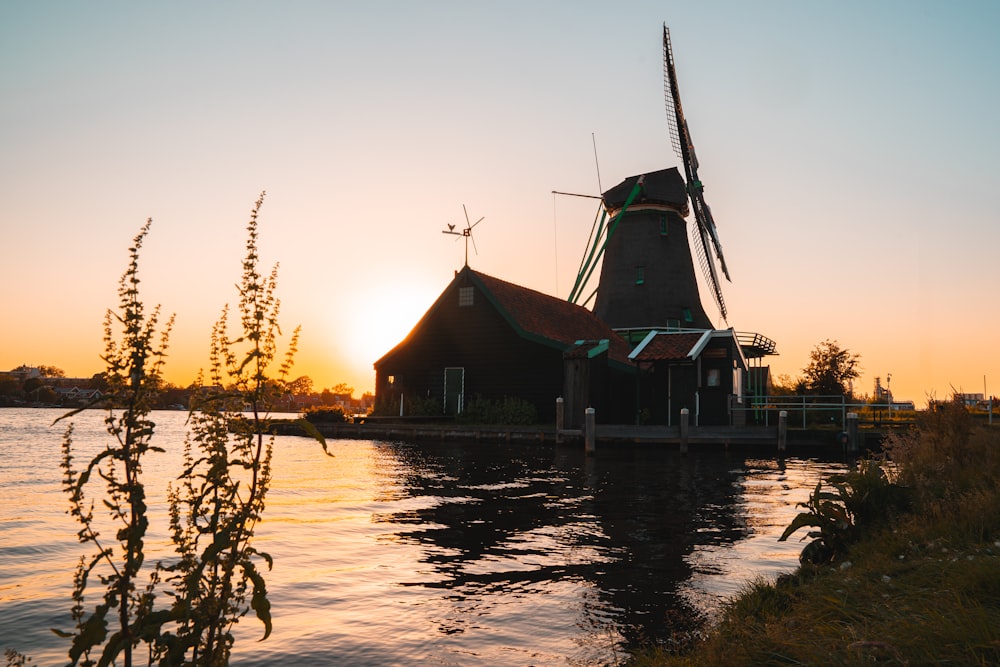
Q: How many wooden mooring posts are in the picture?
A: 5